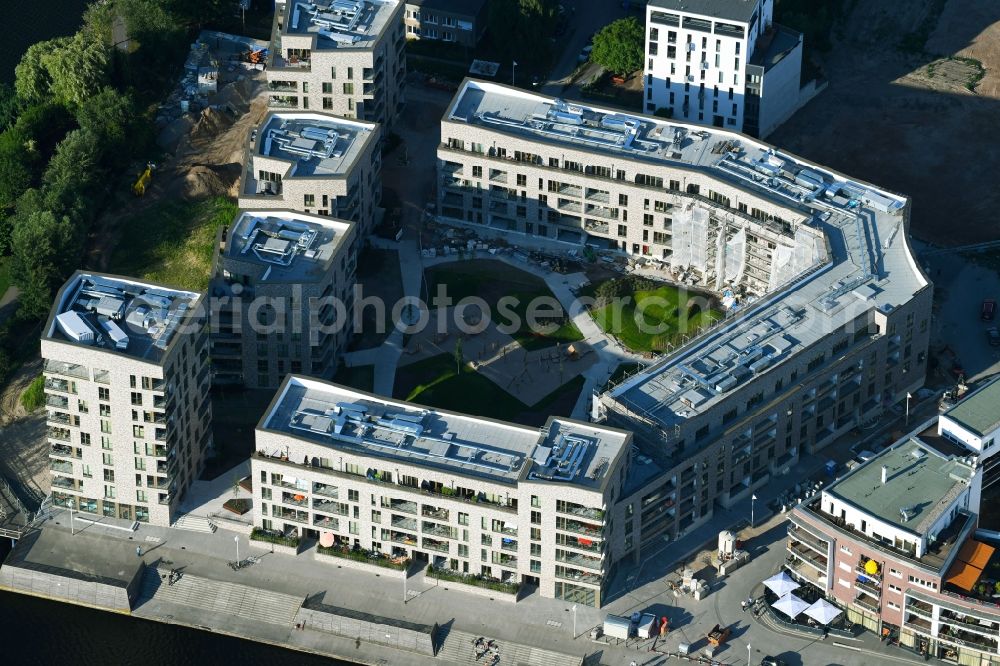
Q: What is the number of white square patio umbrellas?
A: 3